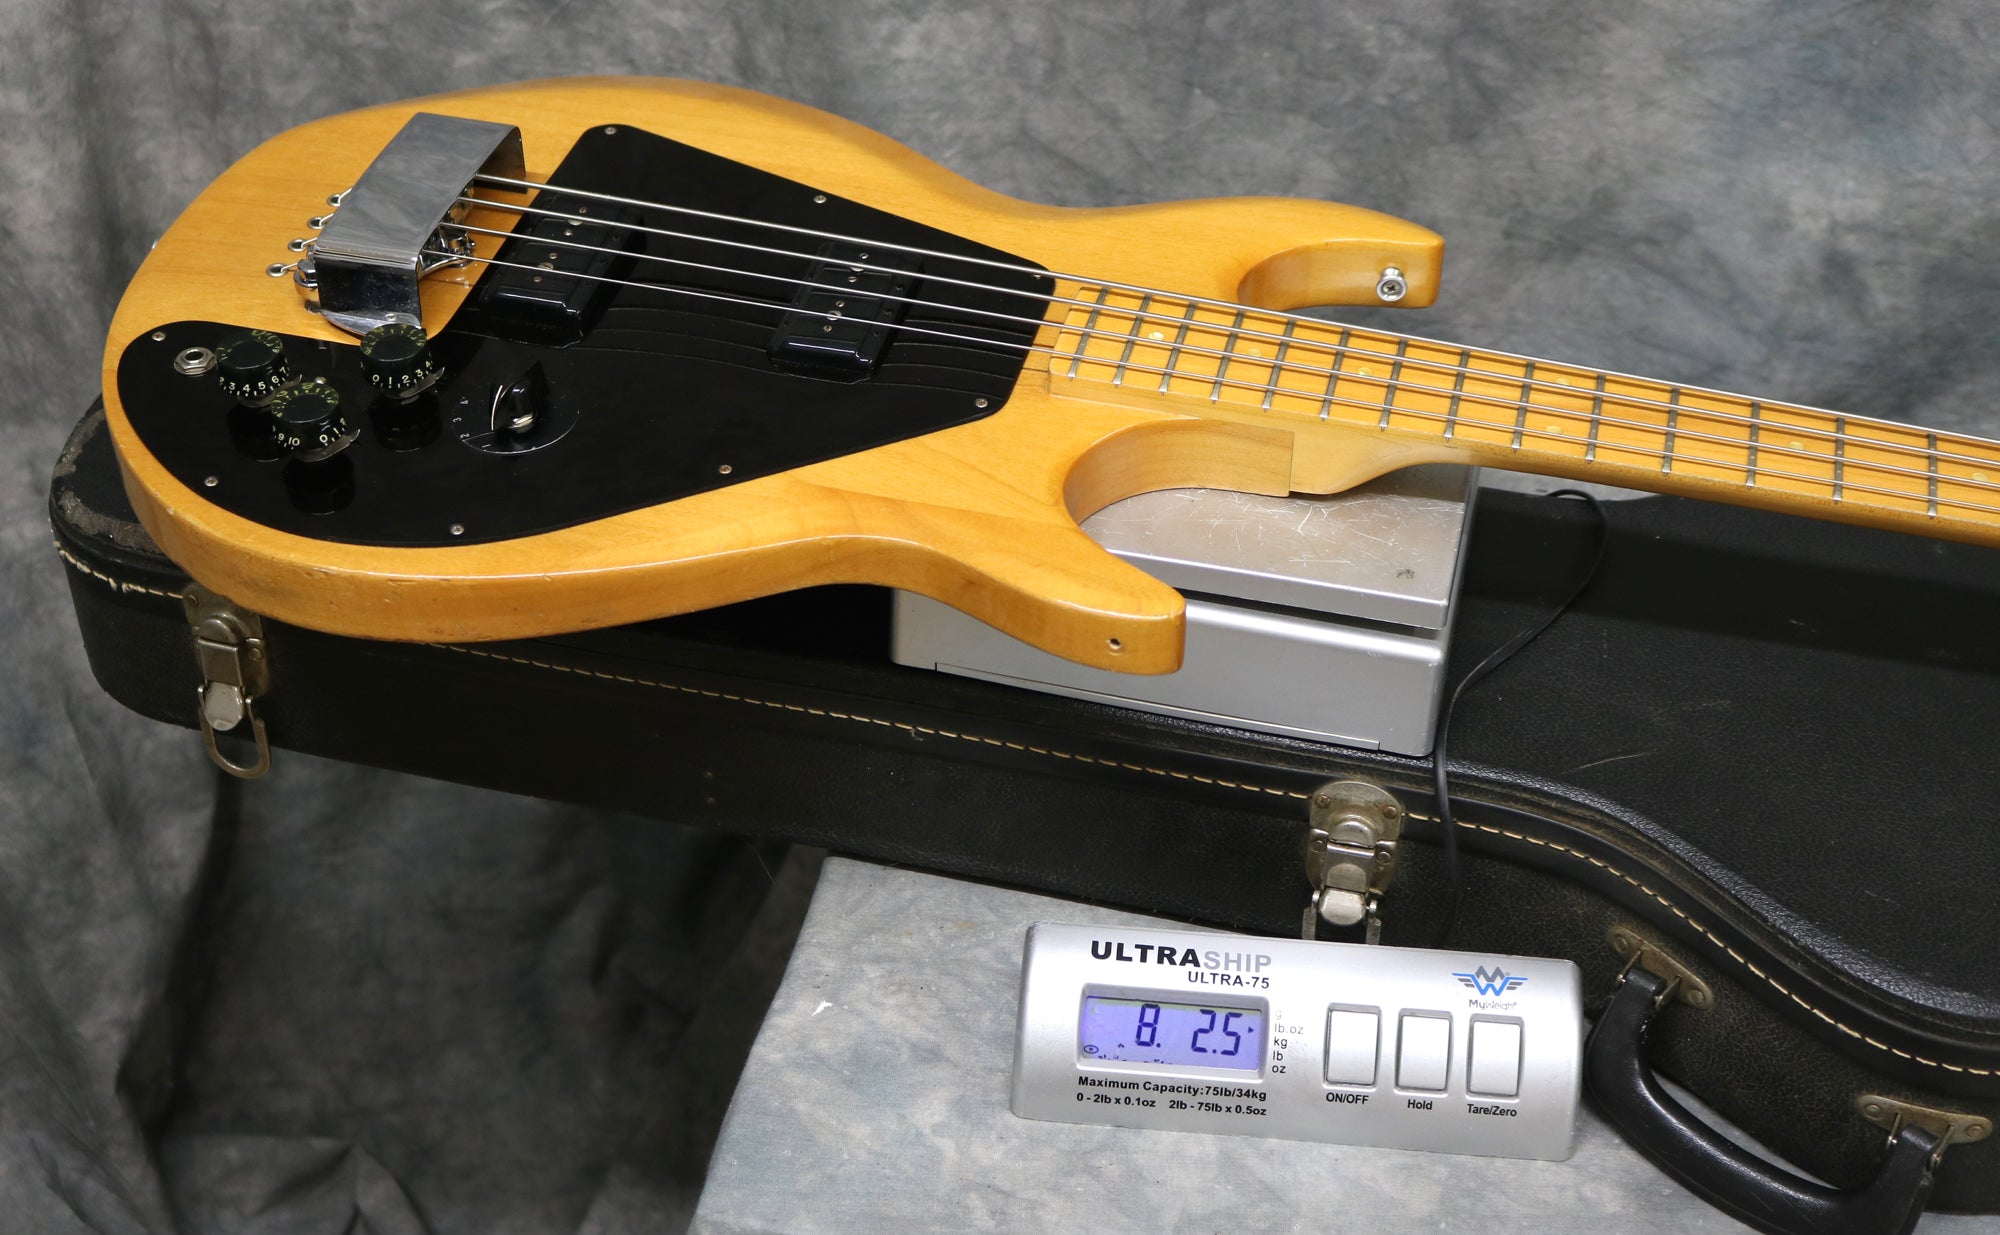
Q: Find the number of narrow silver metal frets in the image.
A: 14